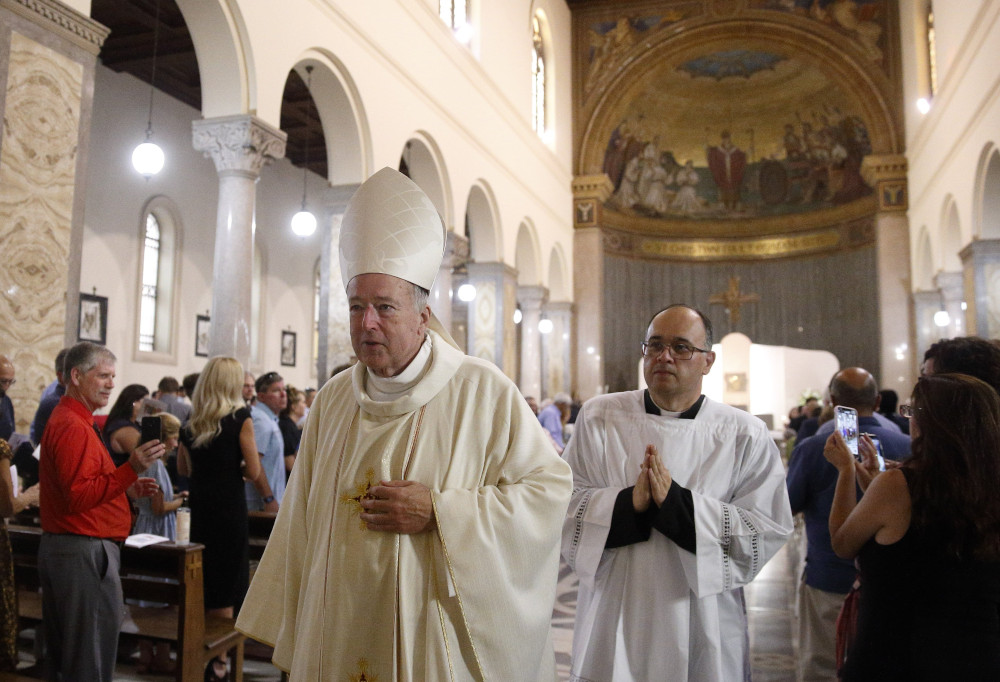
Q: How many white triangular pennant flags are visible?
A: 0